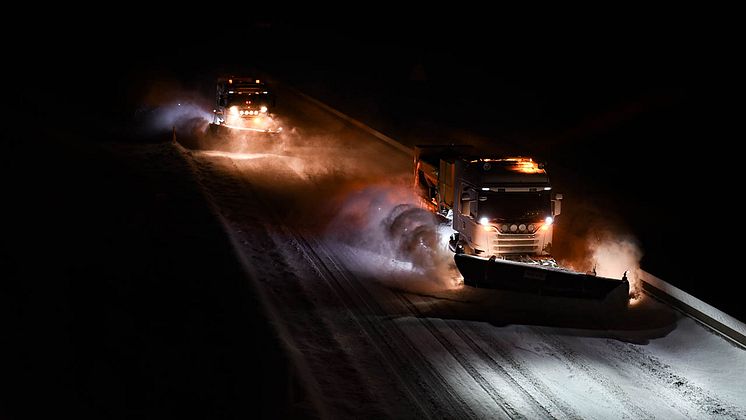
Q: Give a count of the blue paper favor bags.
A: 0